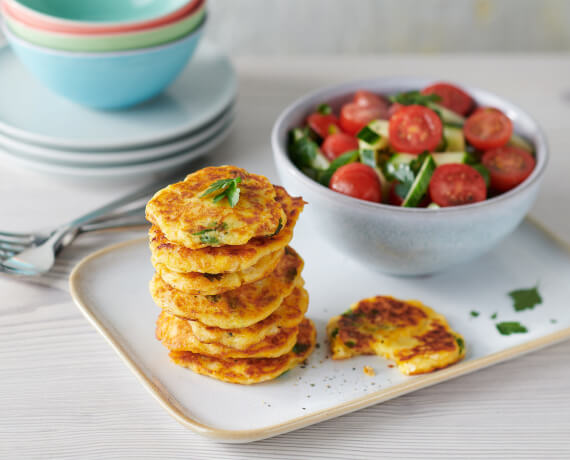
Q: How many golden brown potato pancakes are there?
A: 8